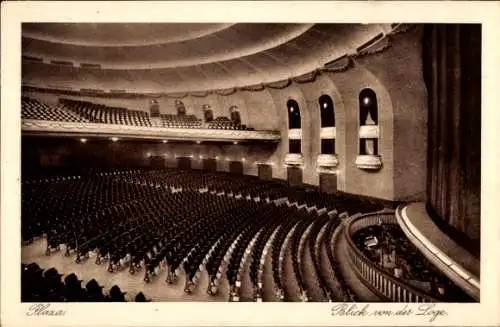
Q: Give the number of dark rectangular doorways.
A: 7